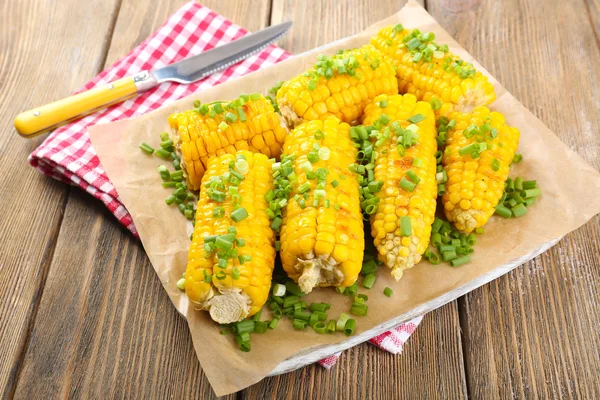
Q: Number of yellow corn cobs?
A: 7